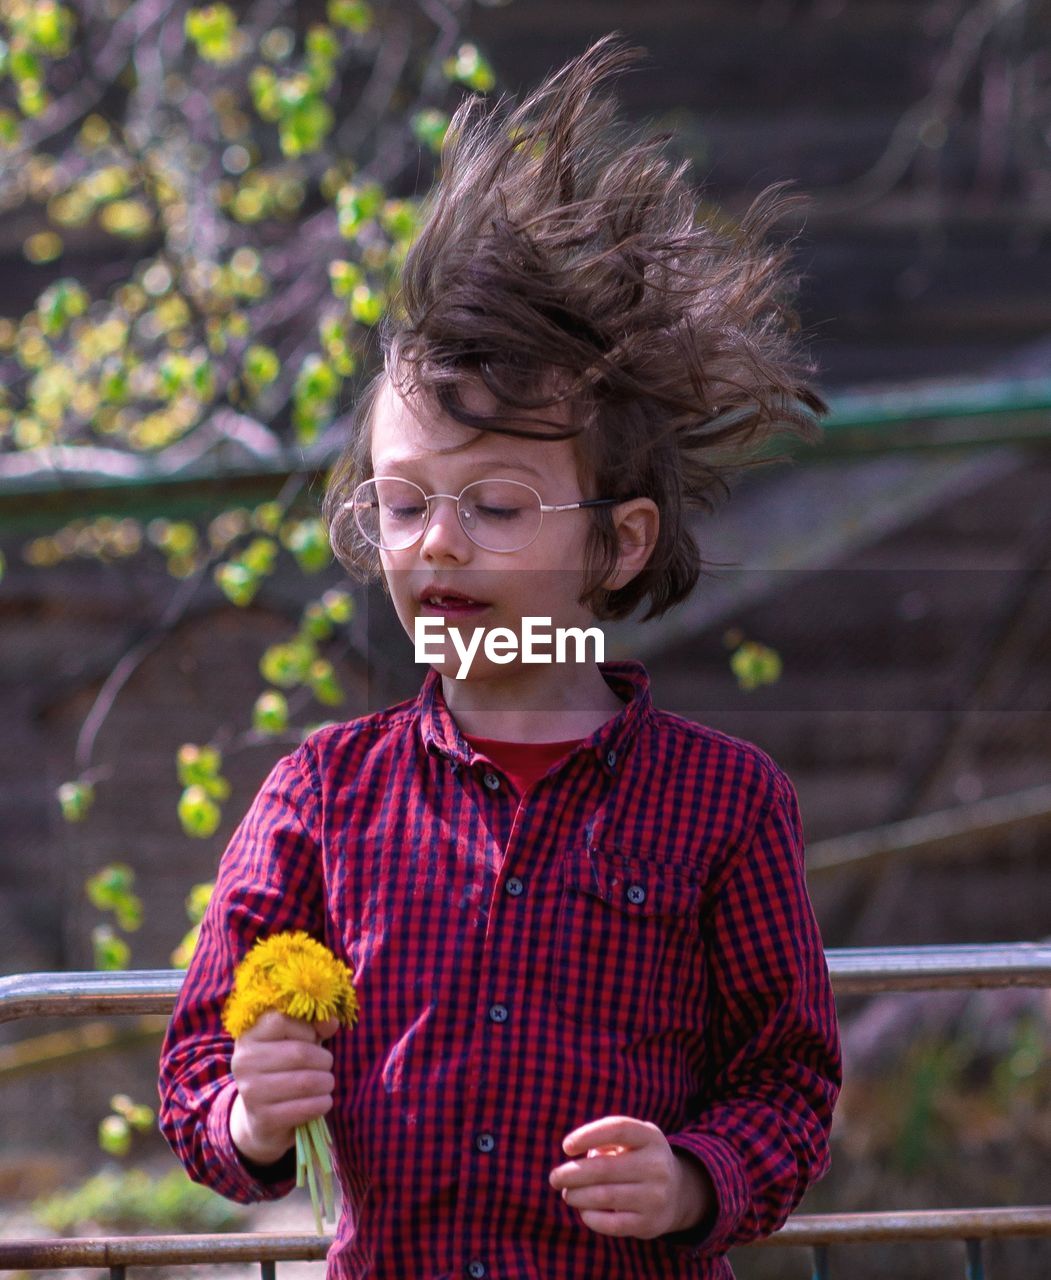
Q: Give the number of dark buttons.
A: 7